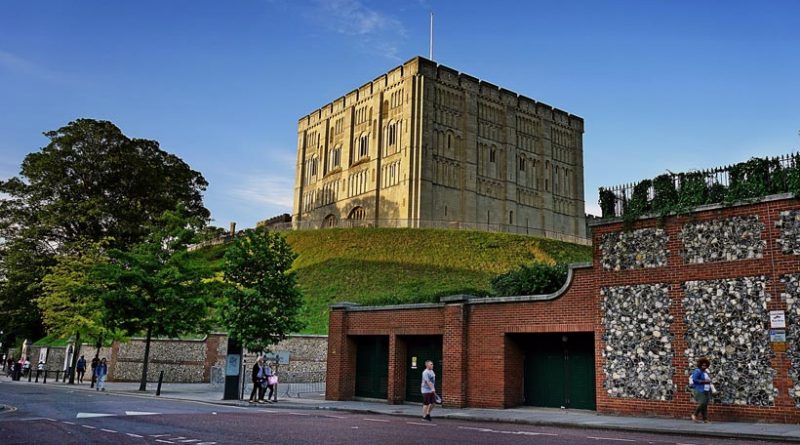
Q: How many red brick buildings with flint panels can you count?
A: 1